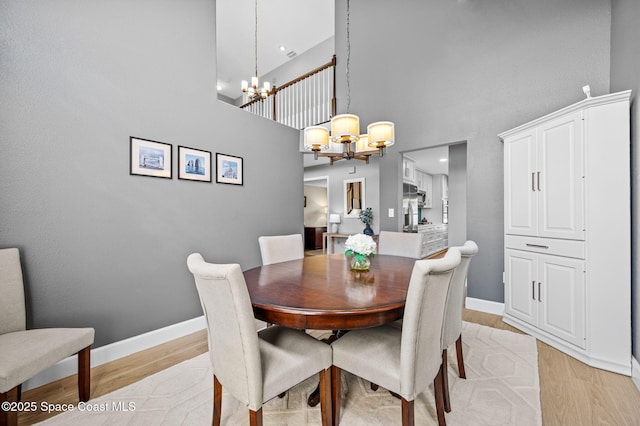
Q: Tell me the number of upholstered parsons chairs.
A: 6